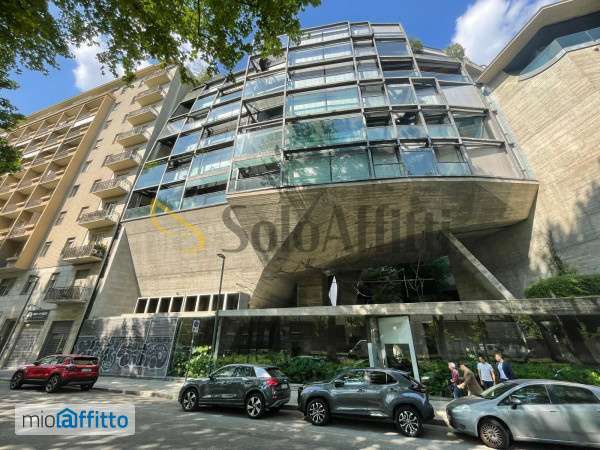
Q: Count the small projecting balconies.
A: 9